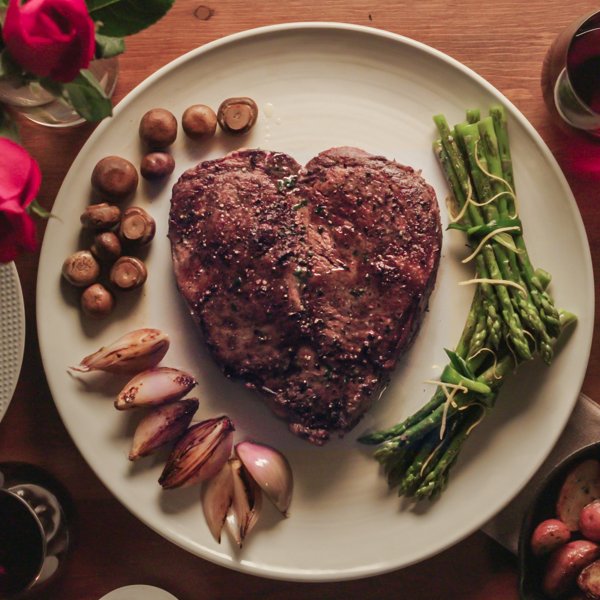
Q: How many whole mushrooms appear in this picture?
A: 11